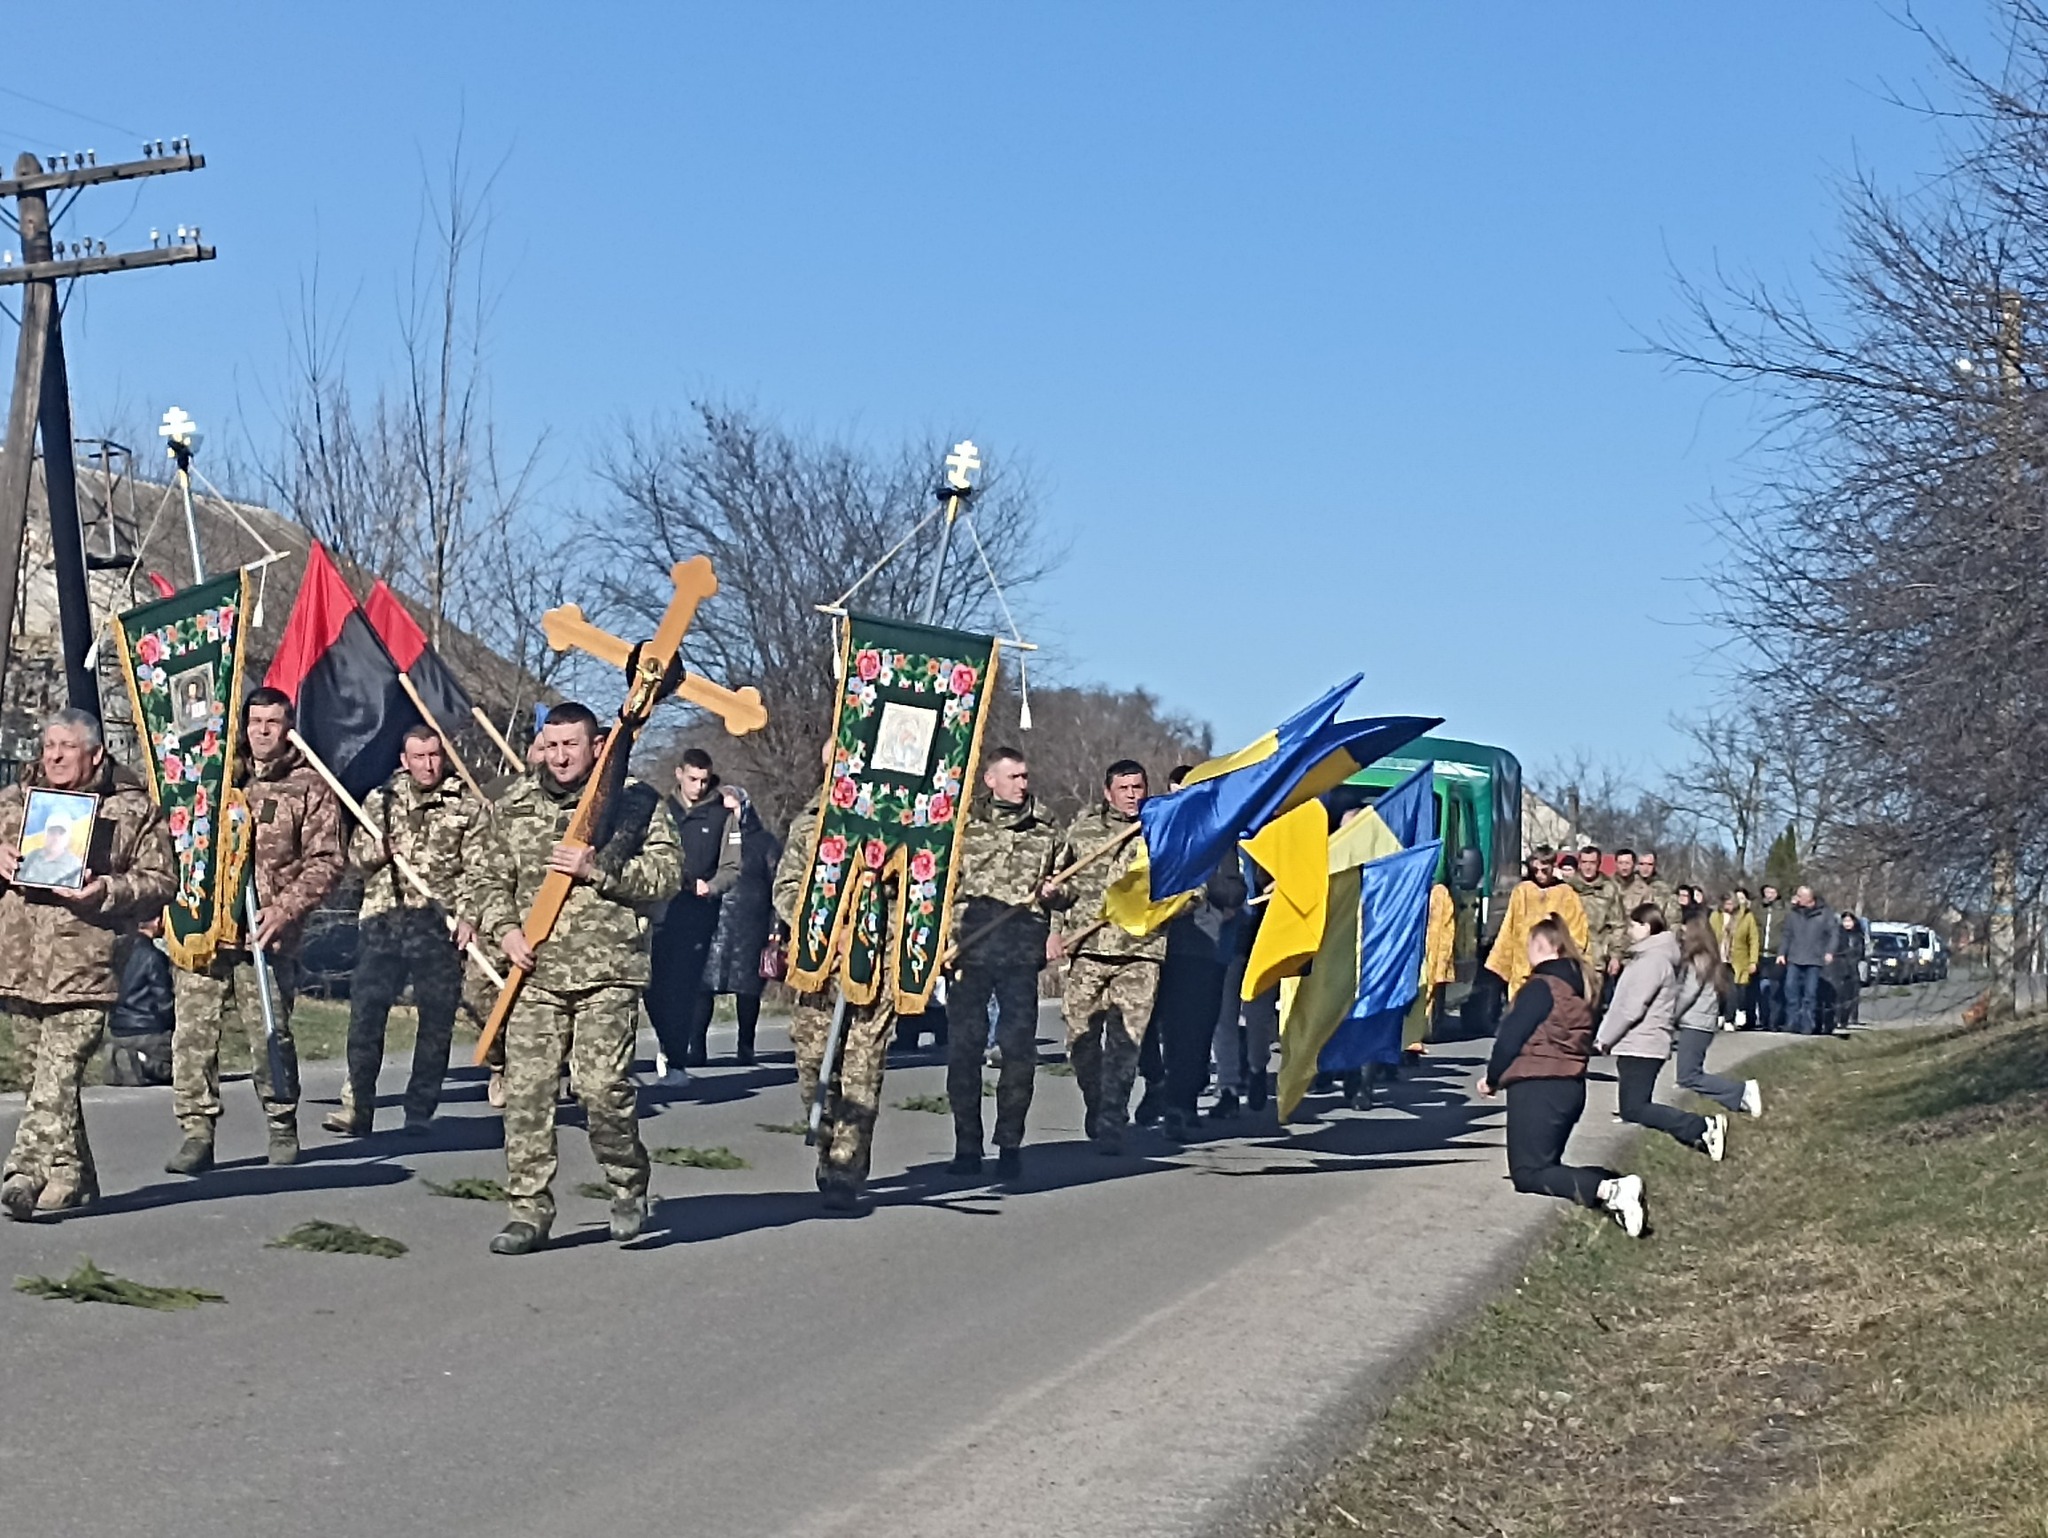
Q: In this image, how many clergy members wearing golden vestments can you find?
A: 2